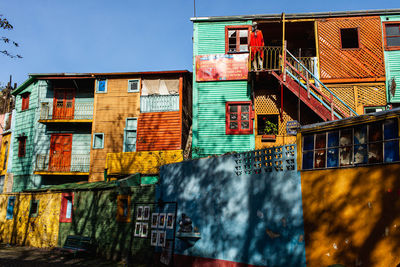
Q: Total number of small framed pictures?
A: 9